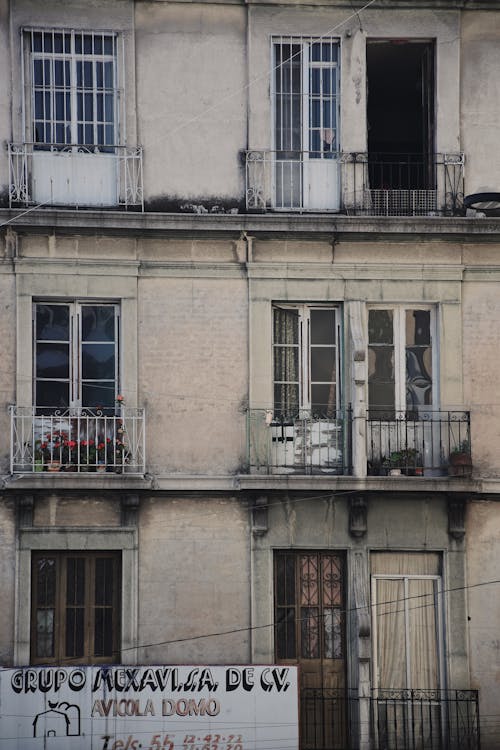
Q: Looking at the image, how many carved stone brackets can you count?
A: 5